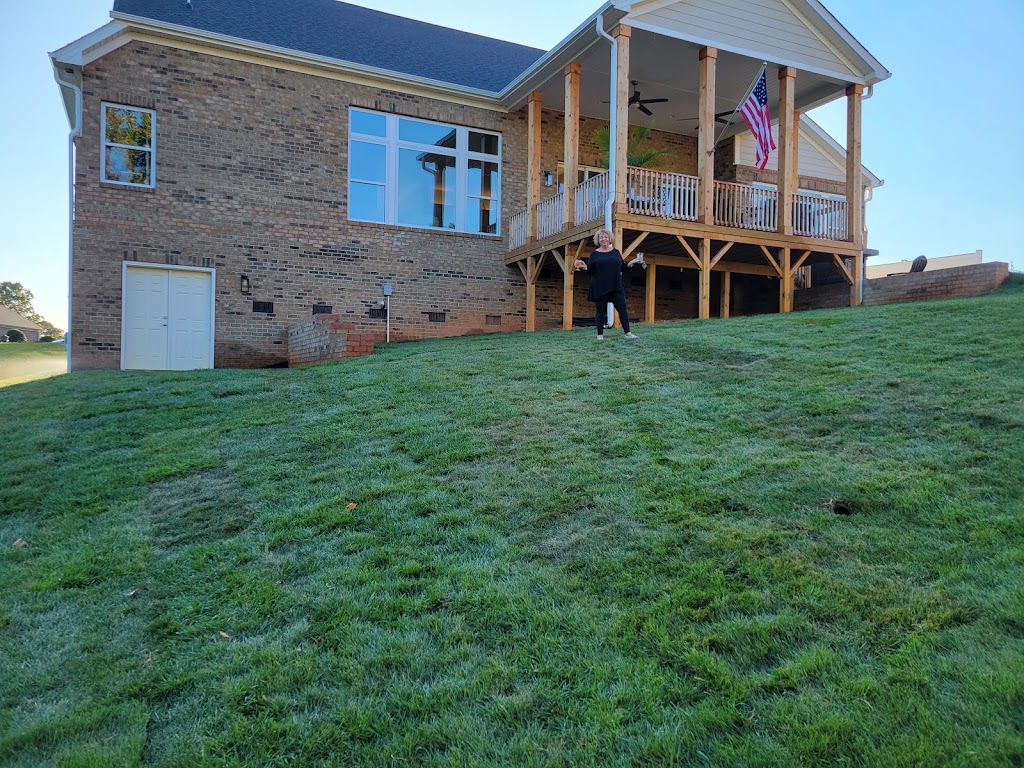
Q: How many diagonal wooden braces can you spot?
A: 10